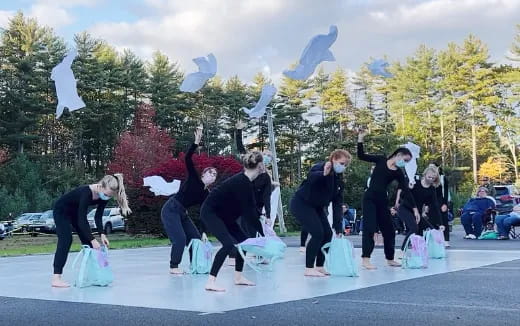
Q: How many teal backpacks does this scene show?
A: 6